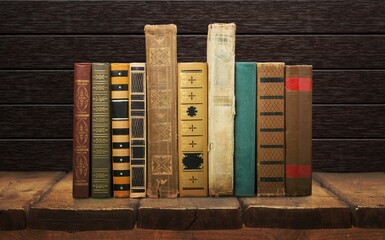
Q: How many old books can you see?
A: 10